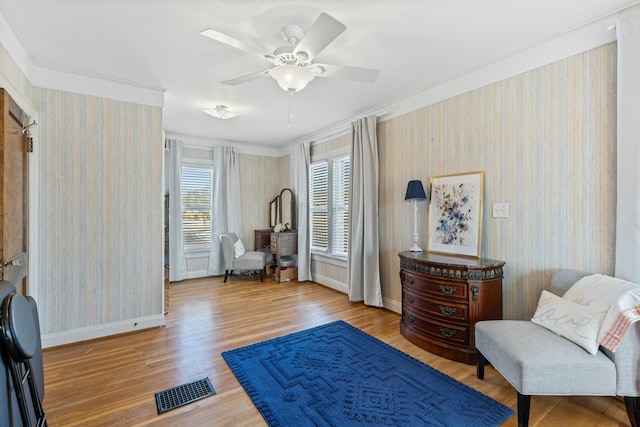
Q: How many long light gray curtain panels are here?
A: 5